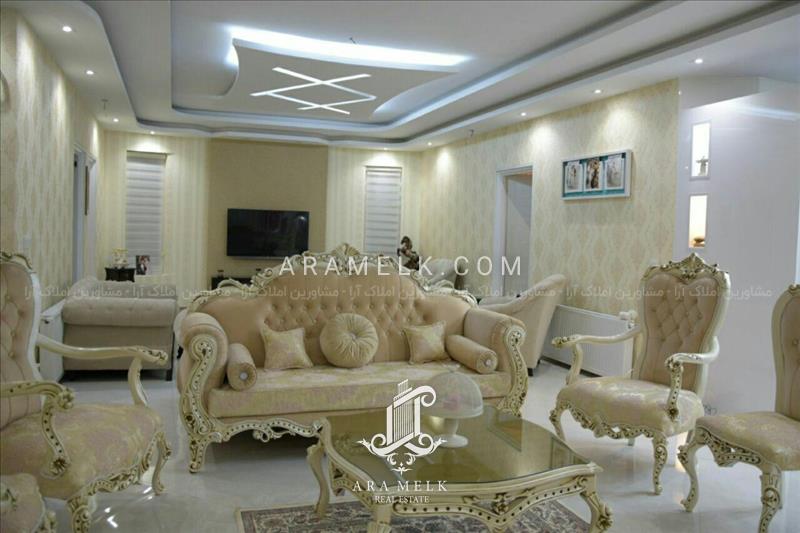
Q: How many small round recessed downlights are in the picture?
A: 9